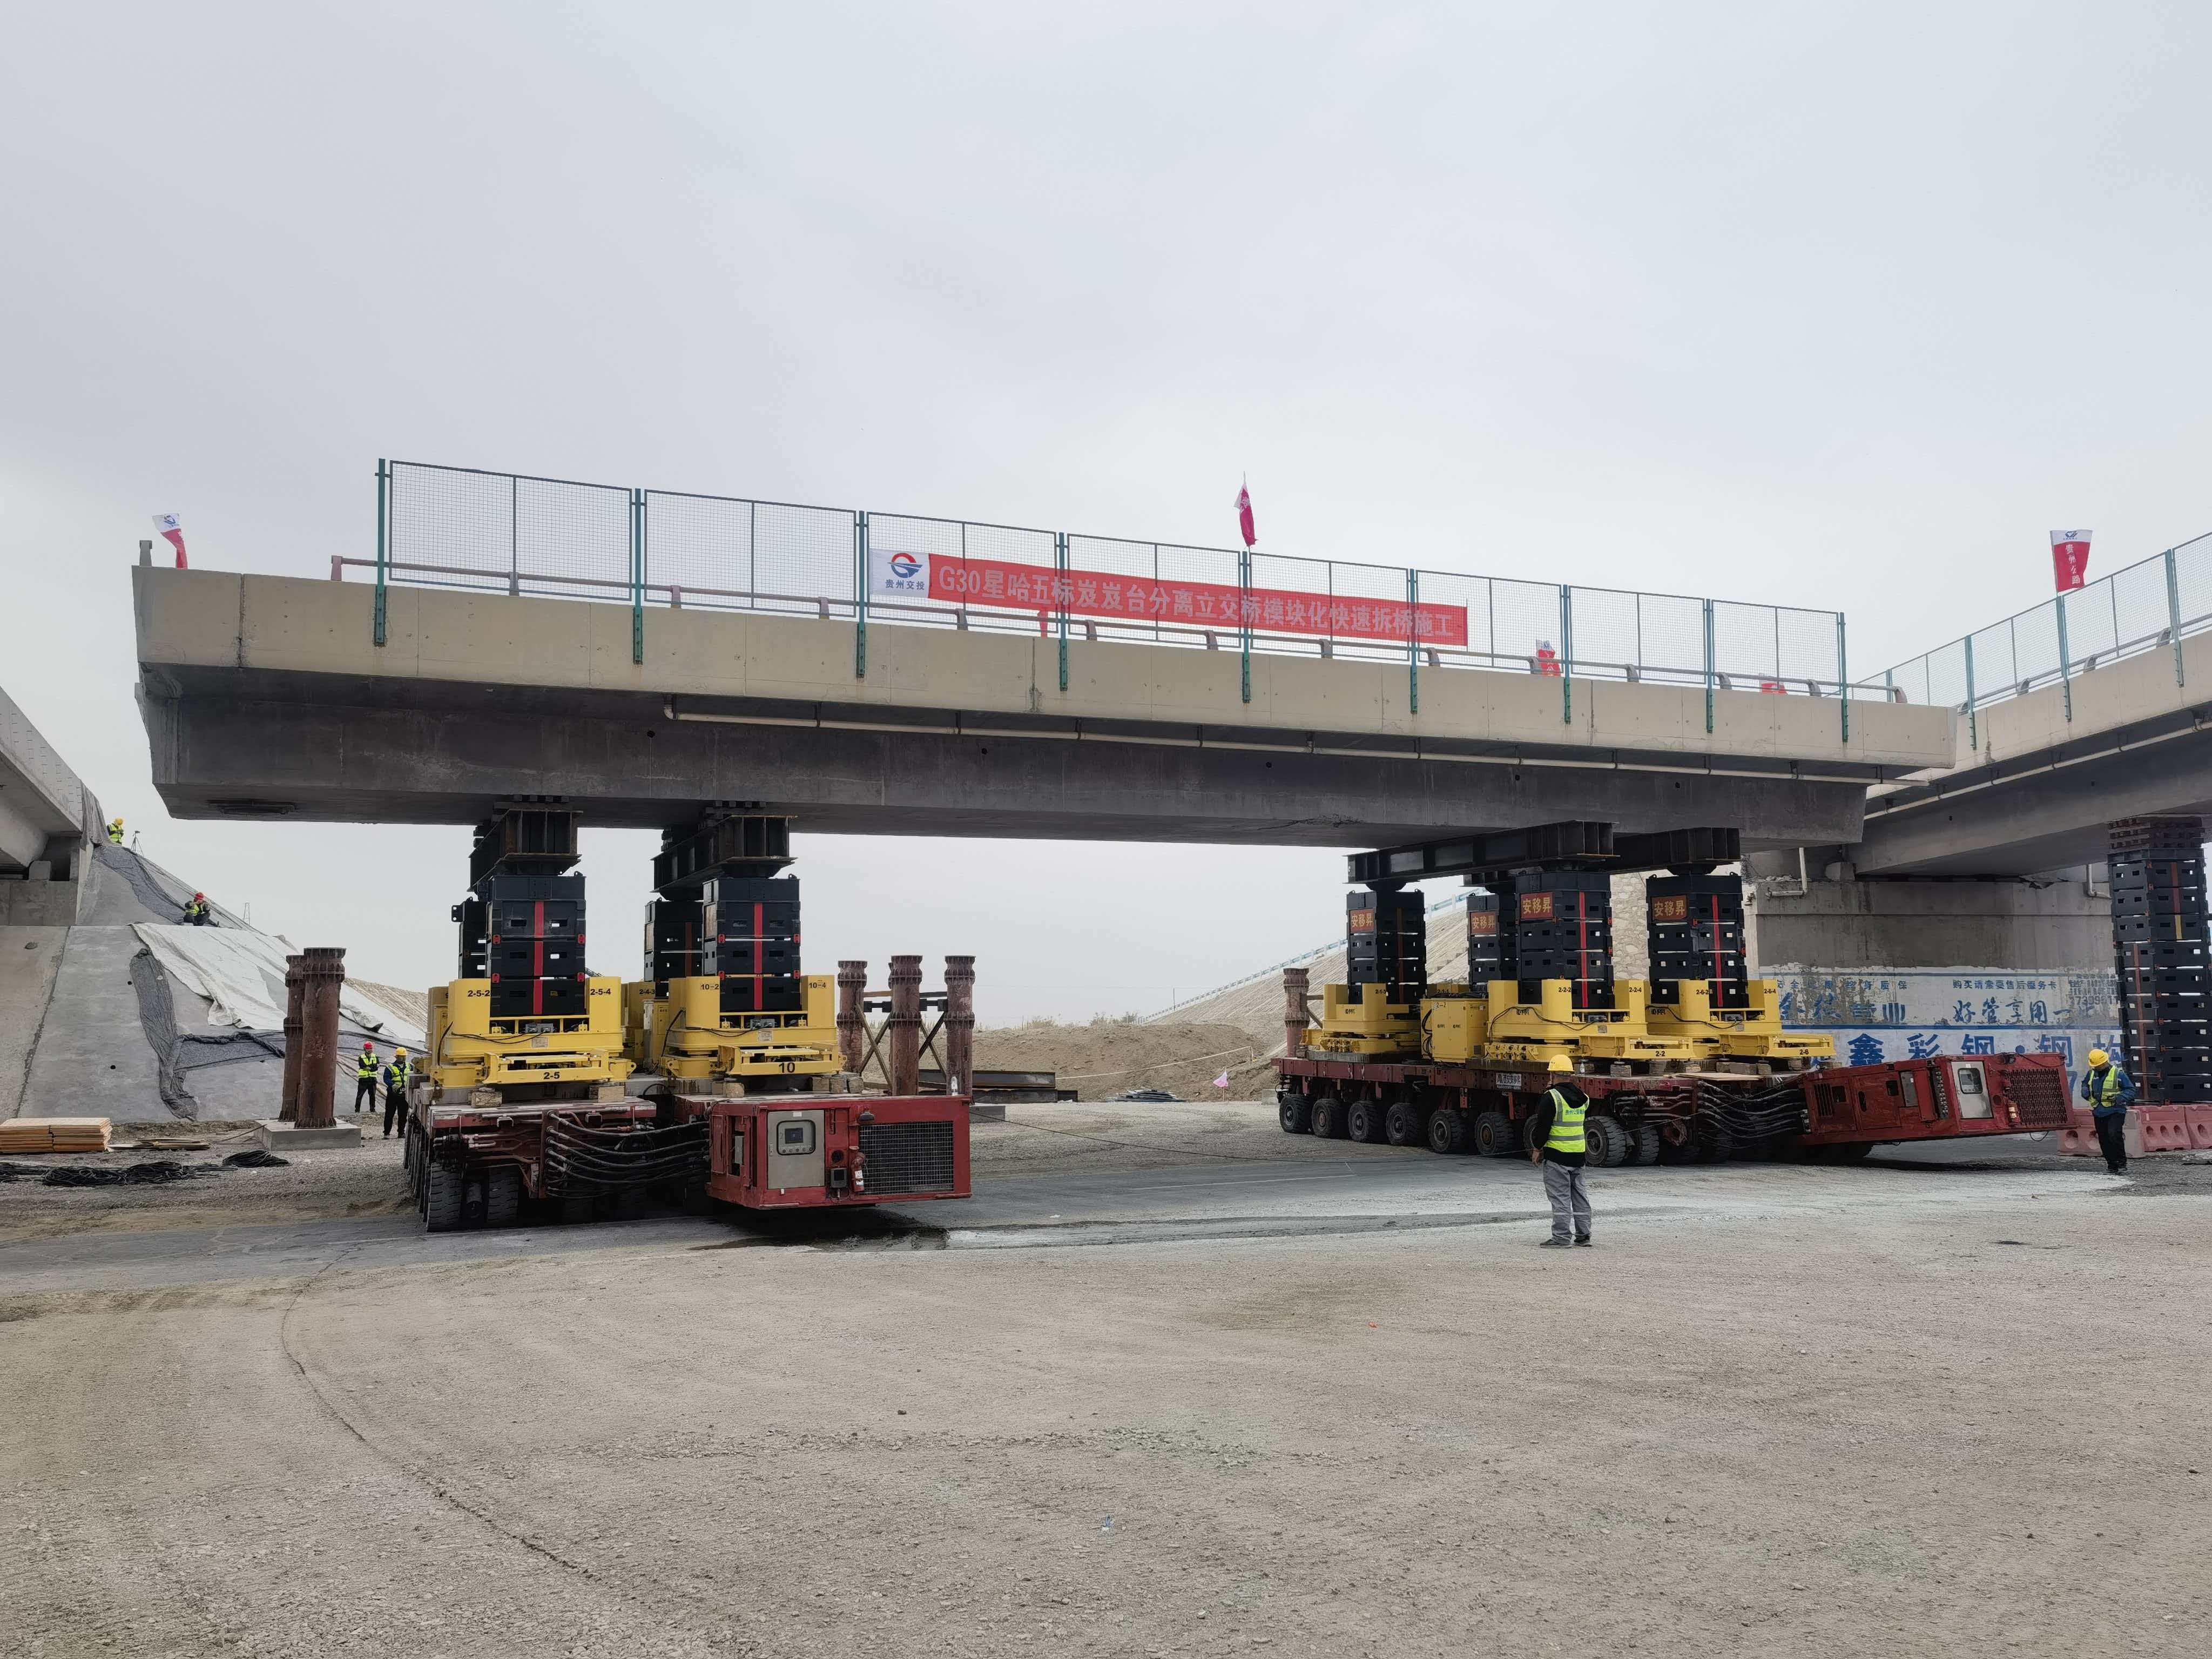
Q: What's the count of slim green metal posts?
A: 13